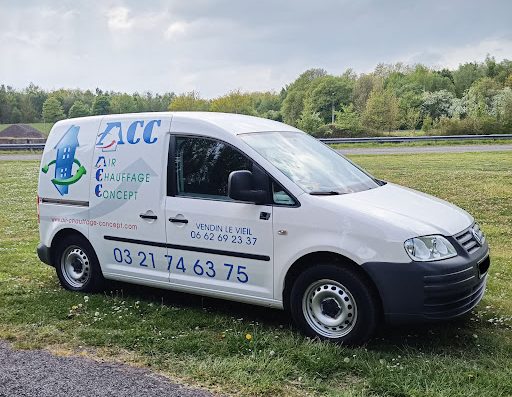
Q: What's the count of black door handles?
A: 2